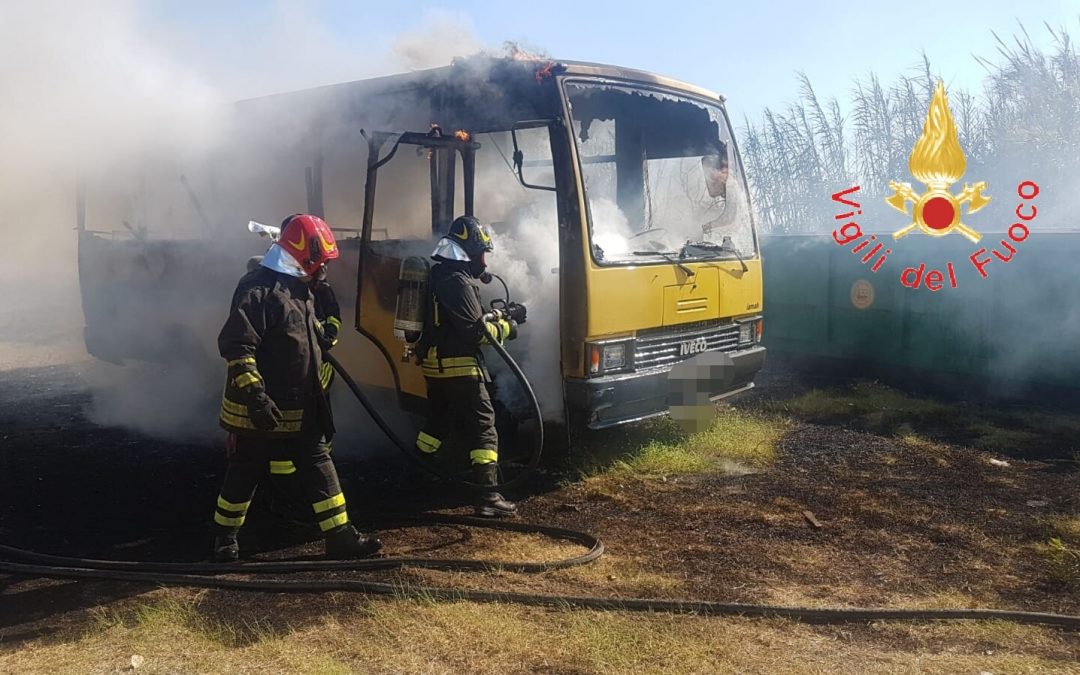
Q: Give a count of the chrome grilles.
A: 1